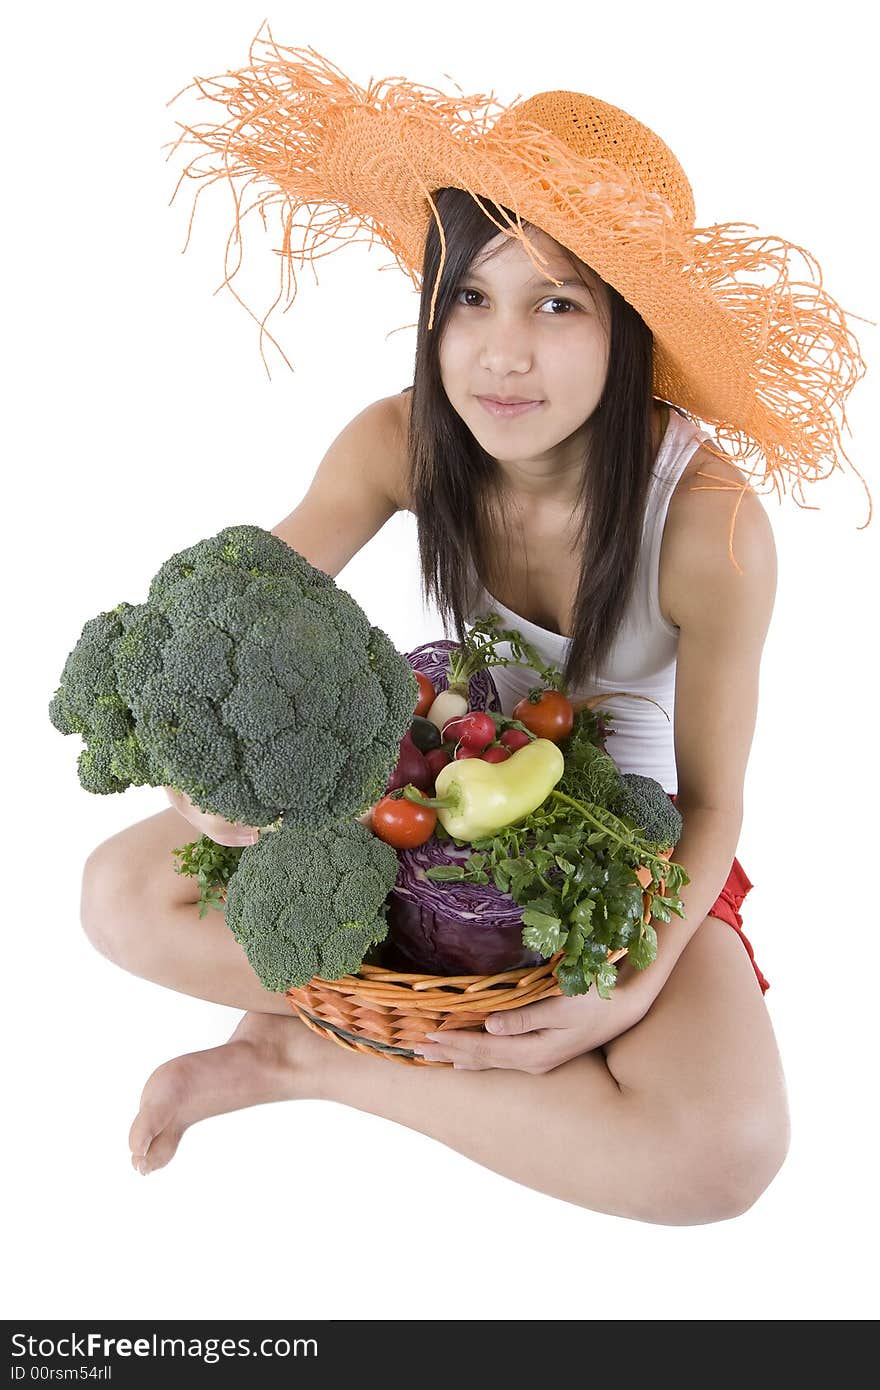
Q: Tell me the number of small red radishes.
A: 6